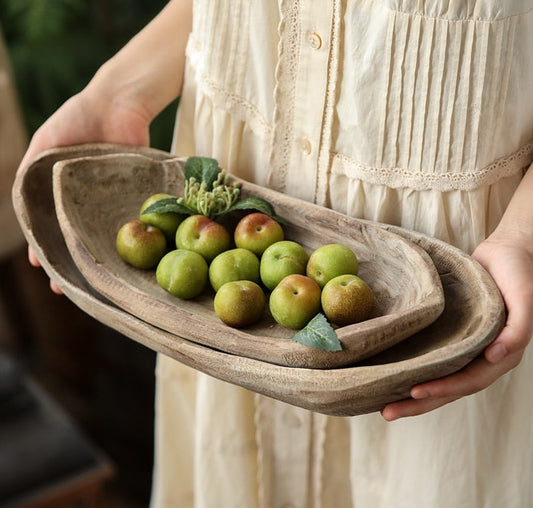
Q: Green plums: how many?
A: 11